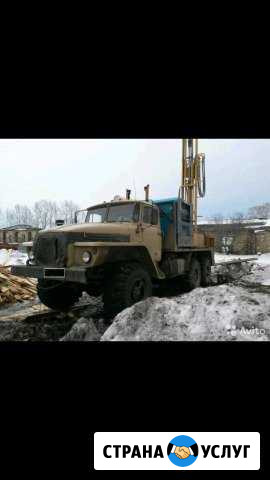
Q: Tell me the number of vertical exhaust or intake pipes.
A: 2